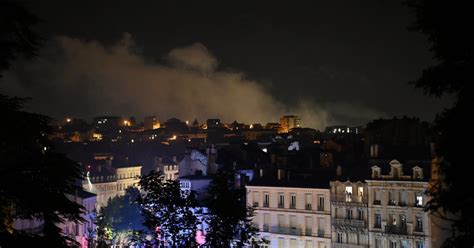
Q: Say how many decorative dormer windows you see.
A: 3